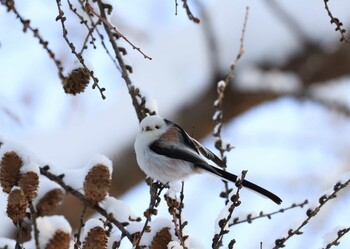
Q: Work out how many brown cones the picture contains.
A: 9